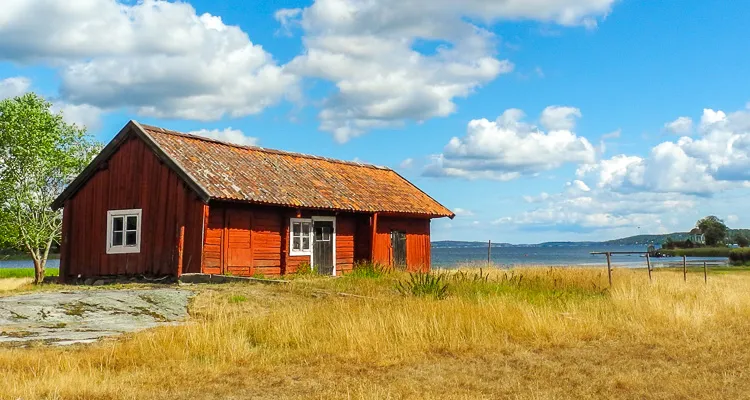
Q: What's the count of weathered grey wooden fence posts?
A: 5